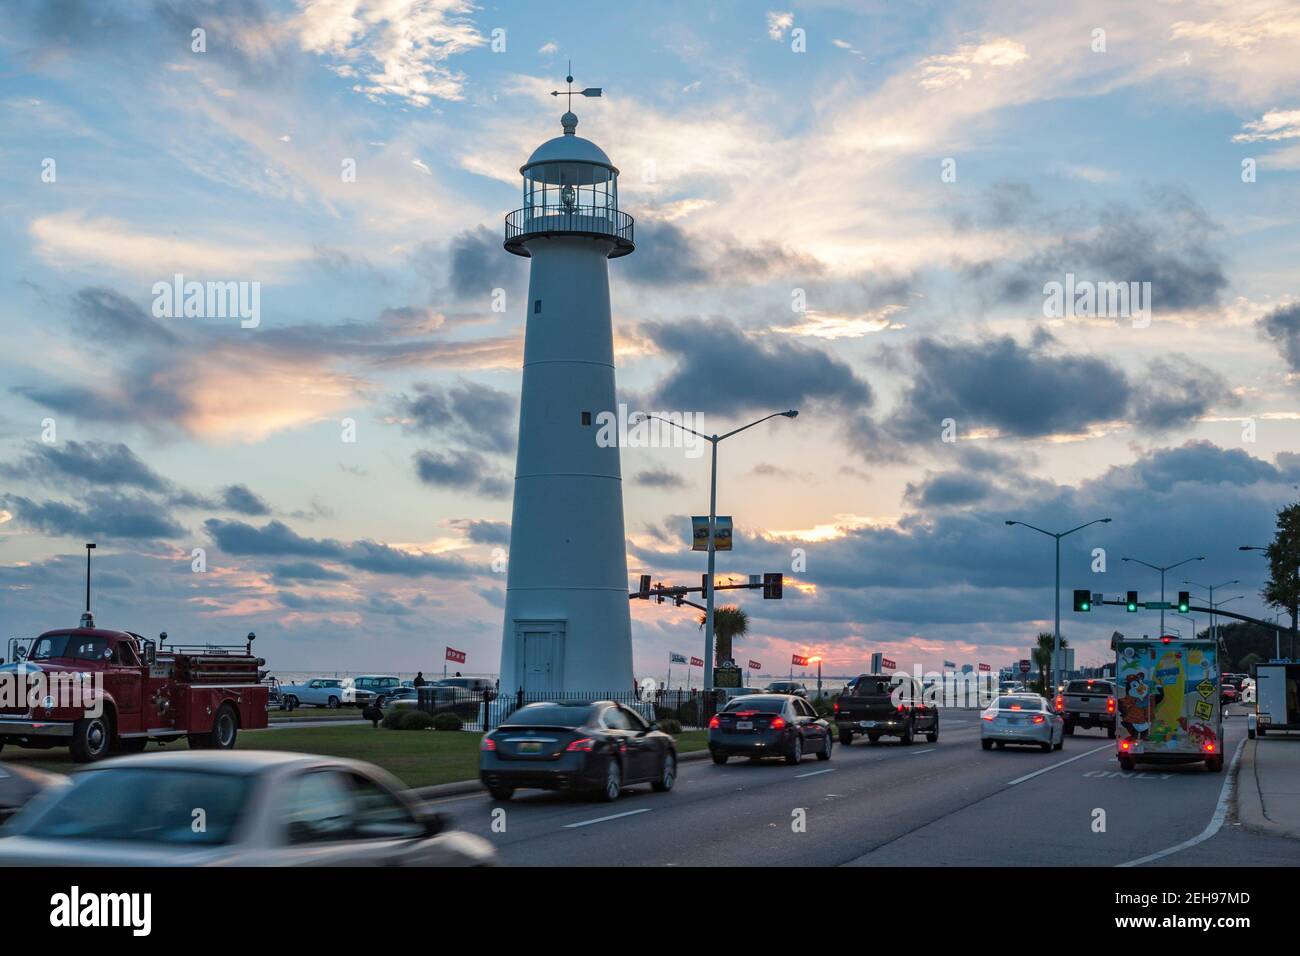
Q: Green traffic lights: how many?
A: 3